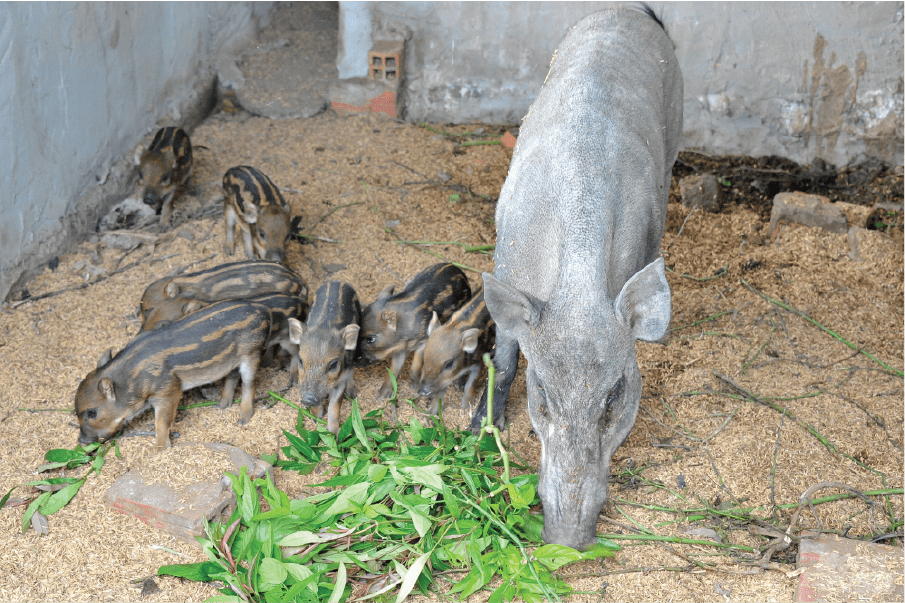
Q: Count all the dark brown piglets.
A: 8